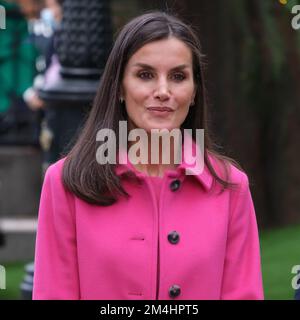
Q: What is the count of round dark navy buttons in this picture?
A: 3